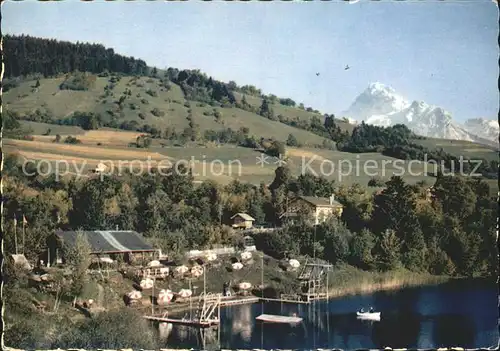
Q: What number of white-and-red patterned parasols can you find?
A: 12